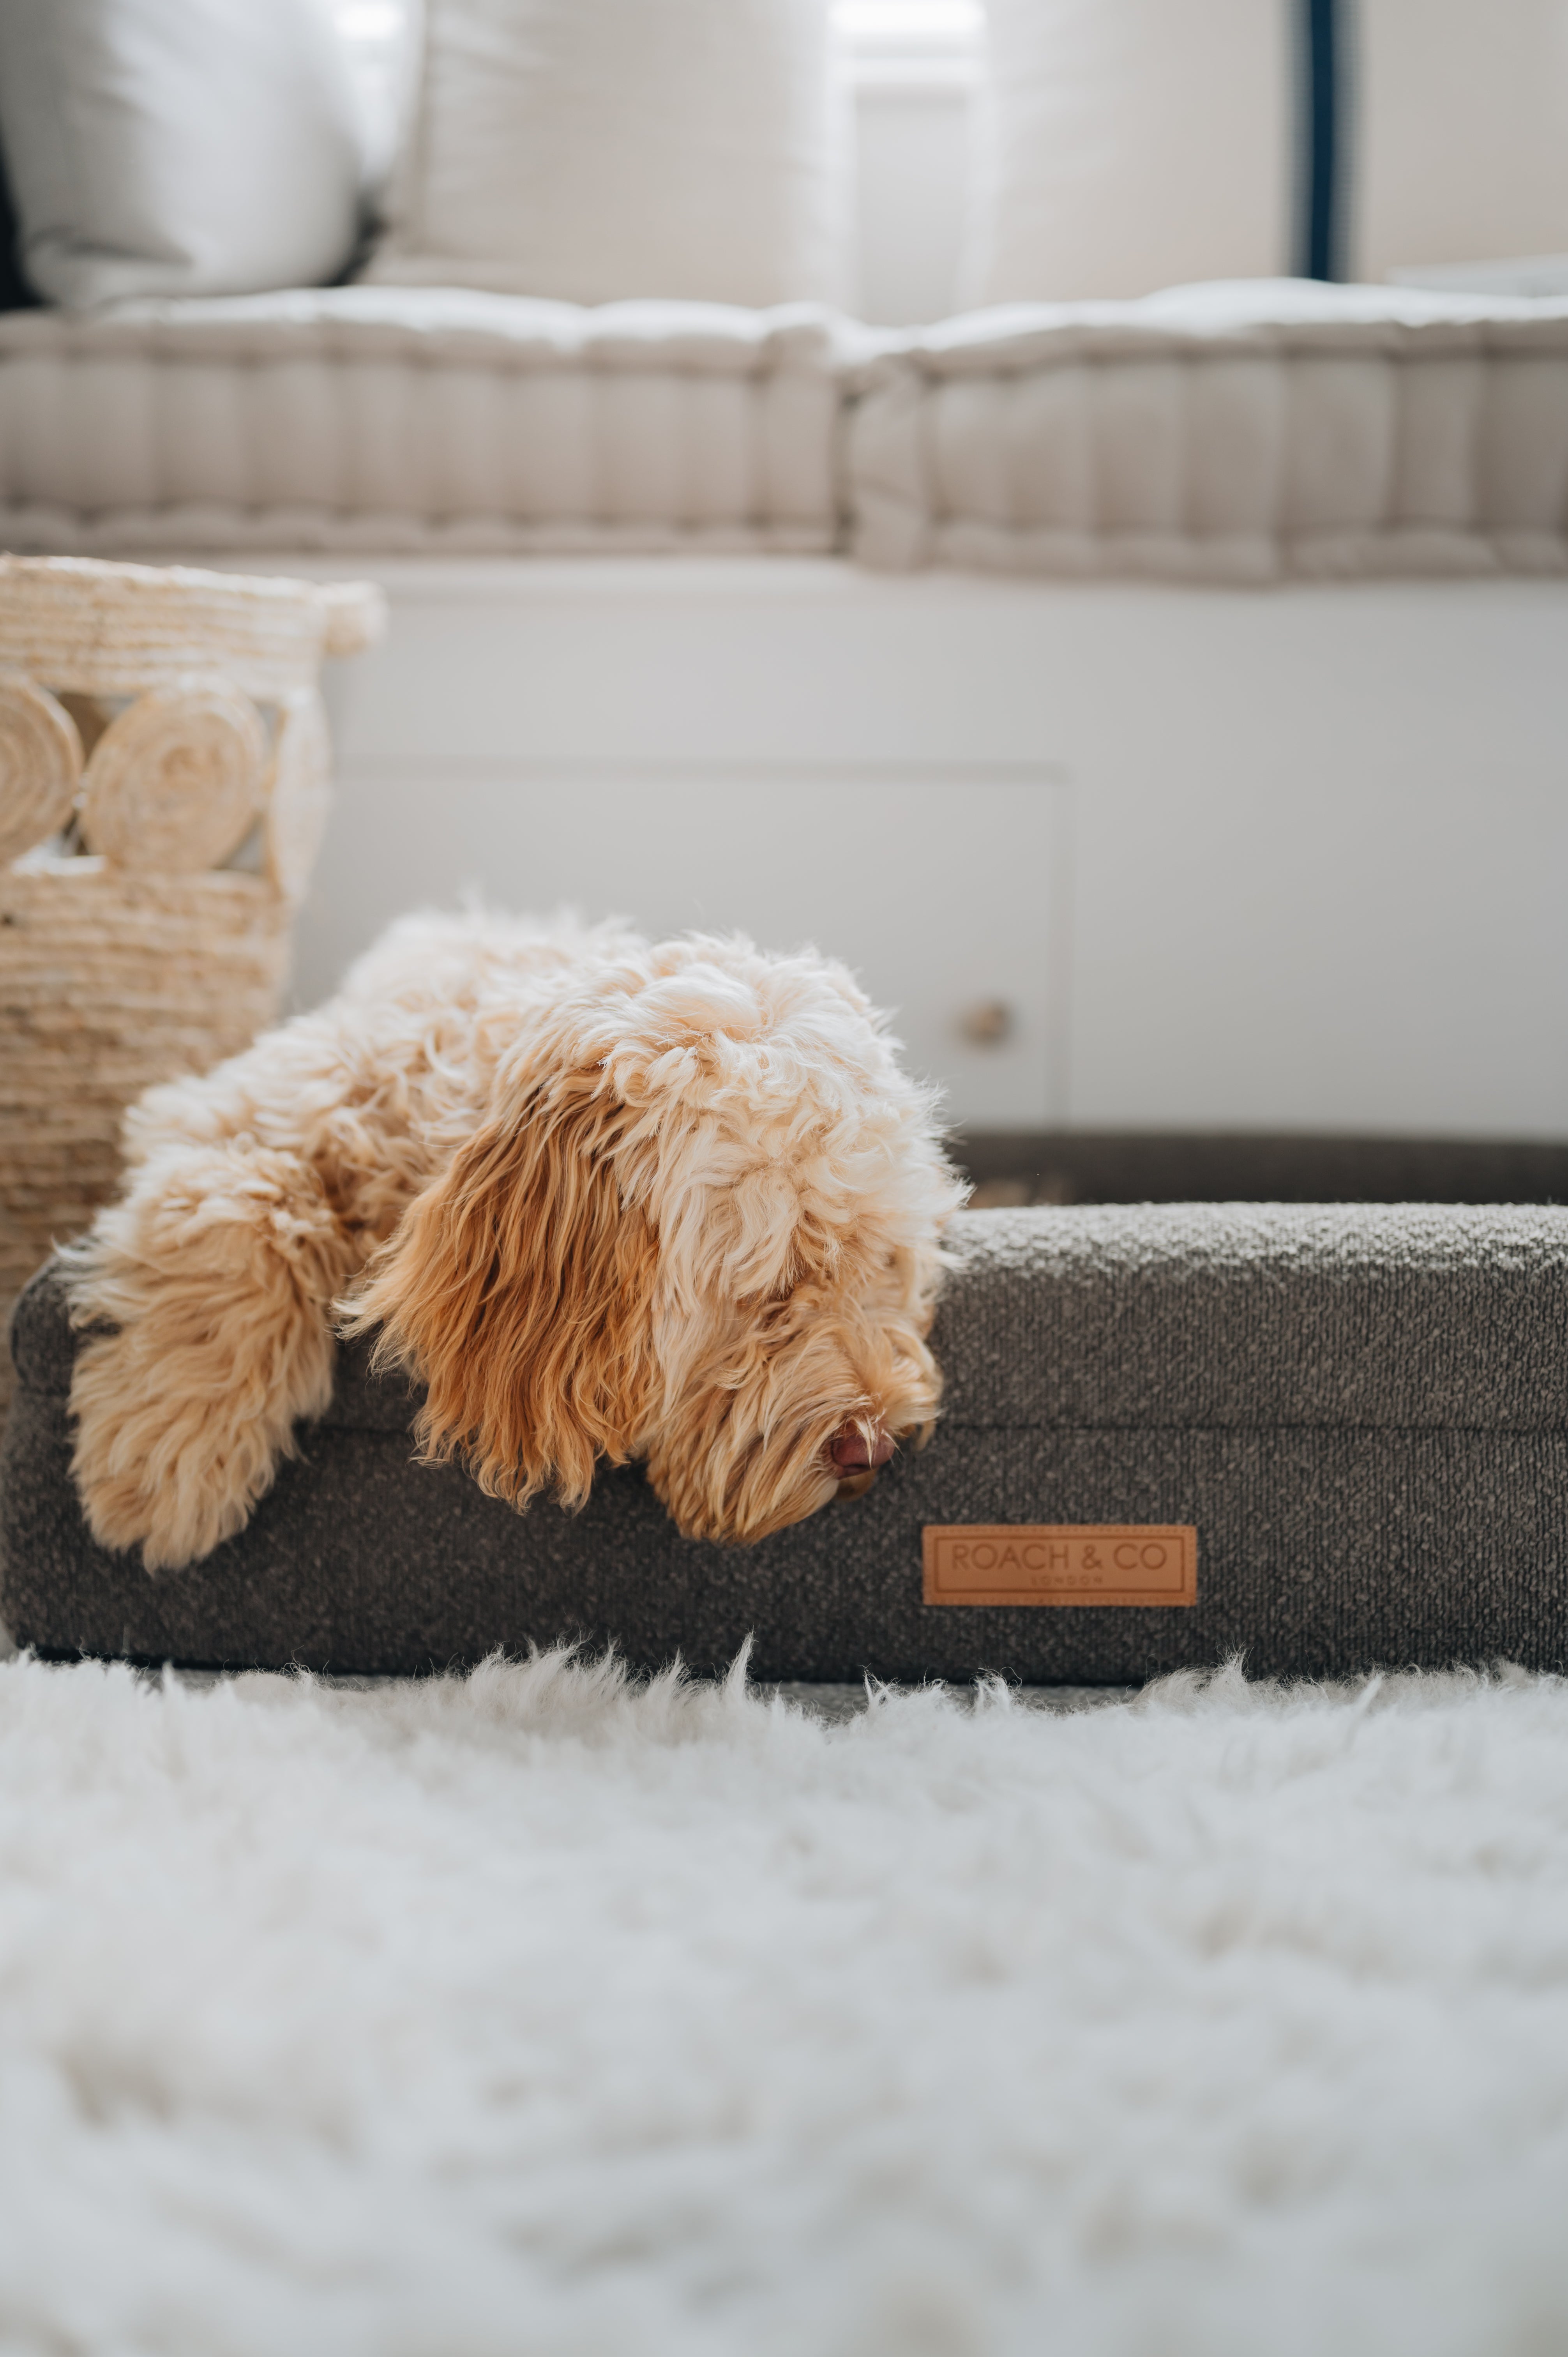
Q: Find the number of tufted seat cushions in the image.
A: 2